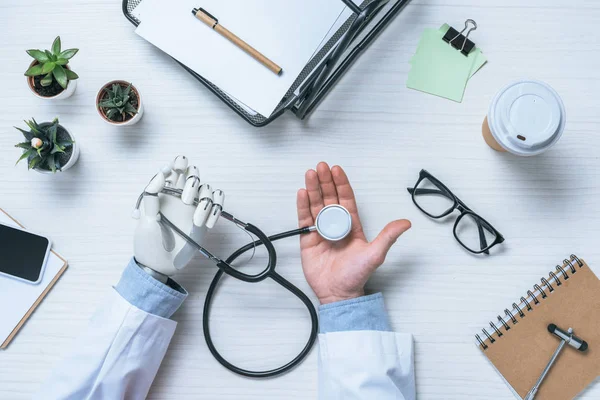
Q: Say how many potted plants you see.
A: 3